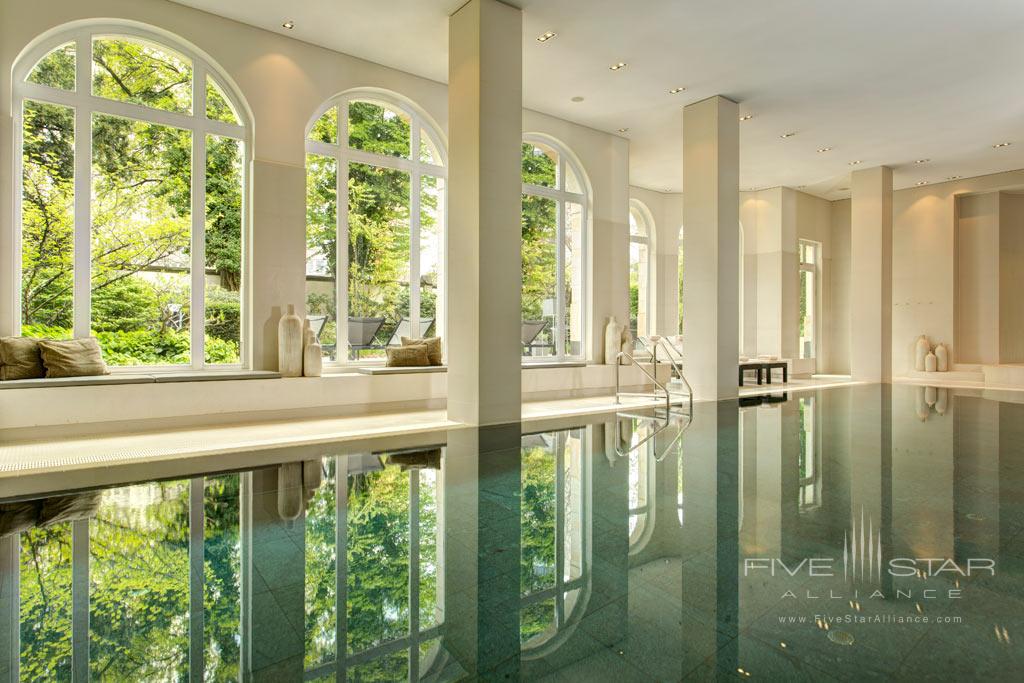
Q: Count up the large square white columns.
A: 3